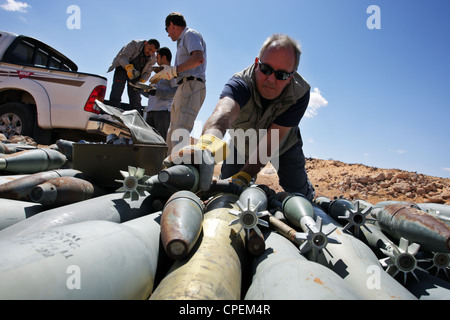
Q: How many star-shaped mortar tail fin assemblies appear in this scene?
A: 6